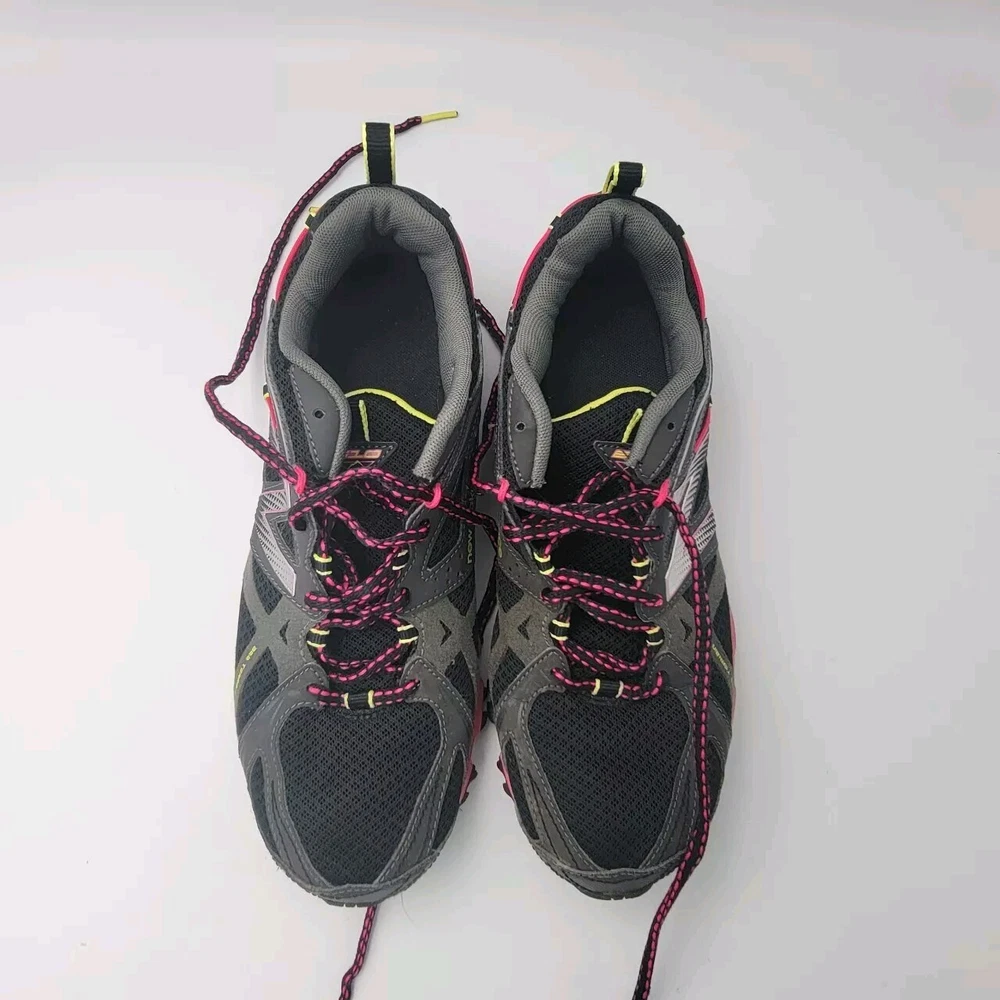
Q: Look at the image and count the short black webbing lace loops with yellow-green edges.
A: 10